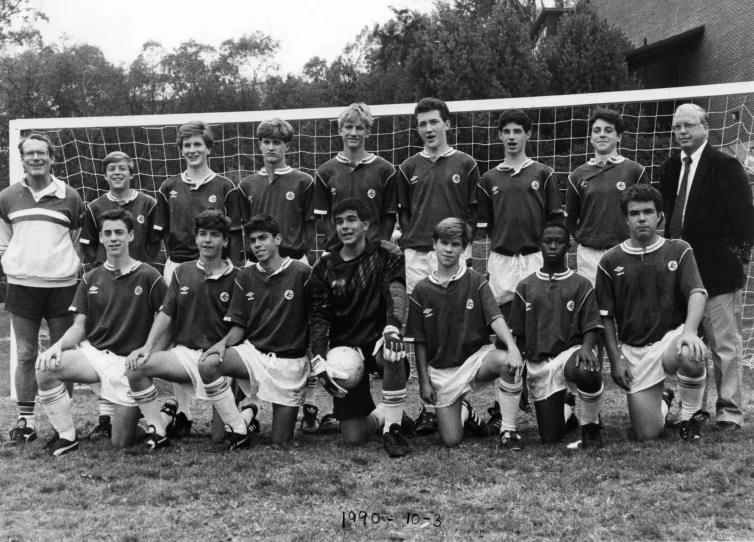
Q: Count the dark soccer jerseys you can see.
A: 14